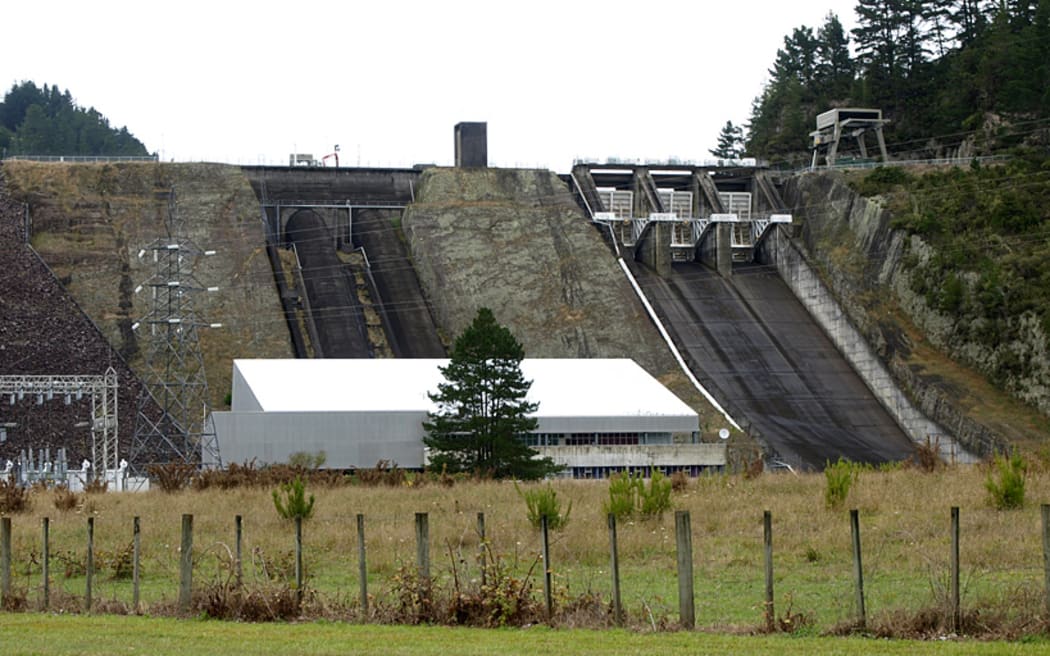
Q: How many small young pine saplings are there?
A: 6